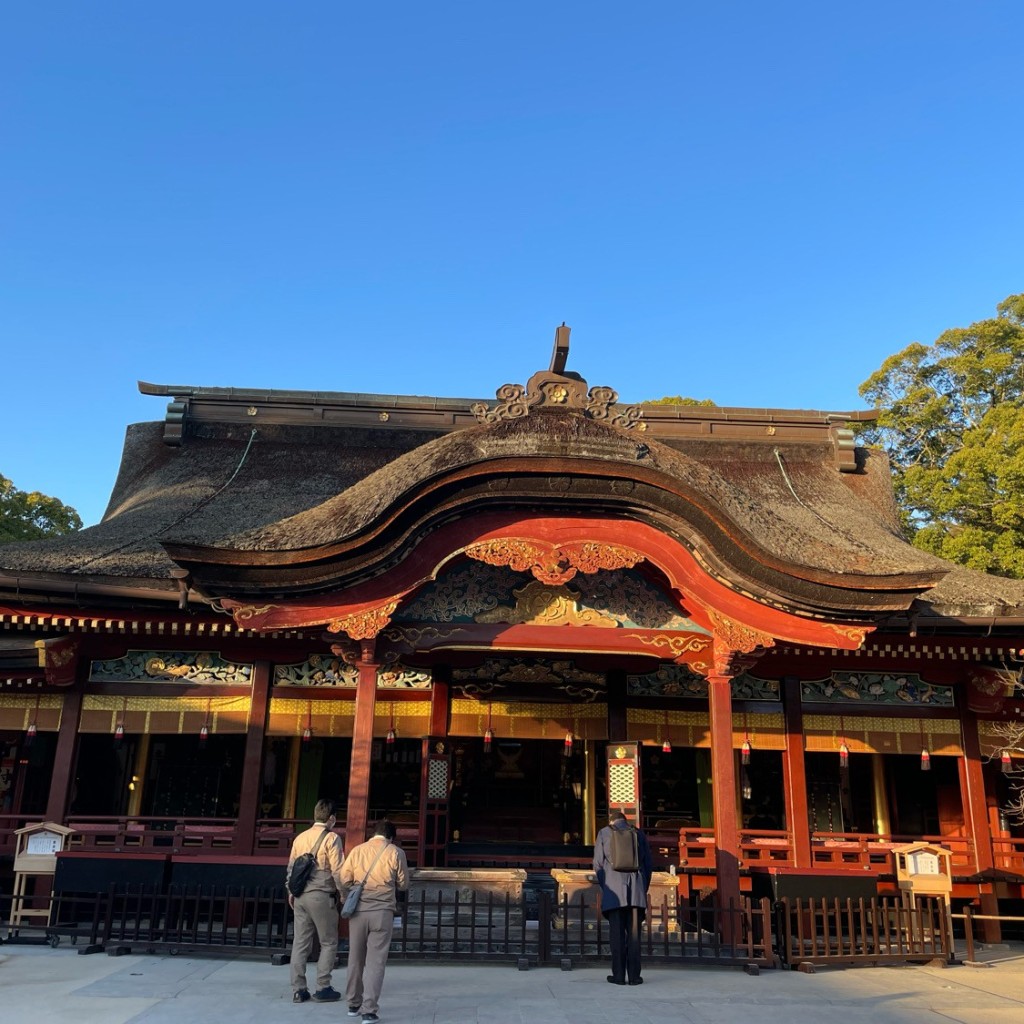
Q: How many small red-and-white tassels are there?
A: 12